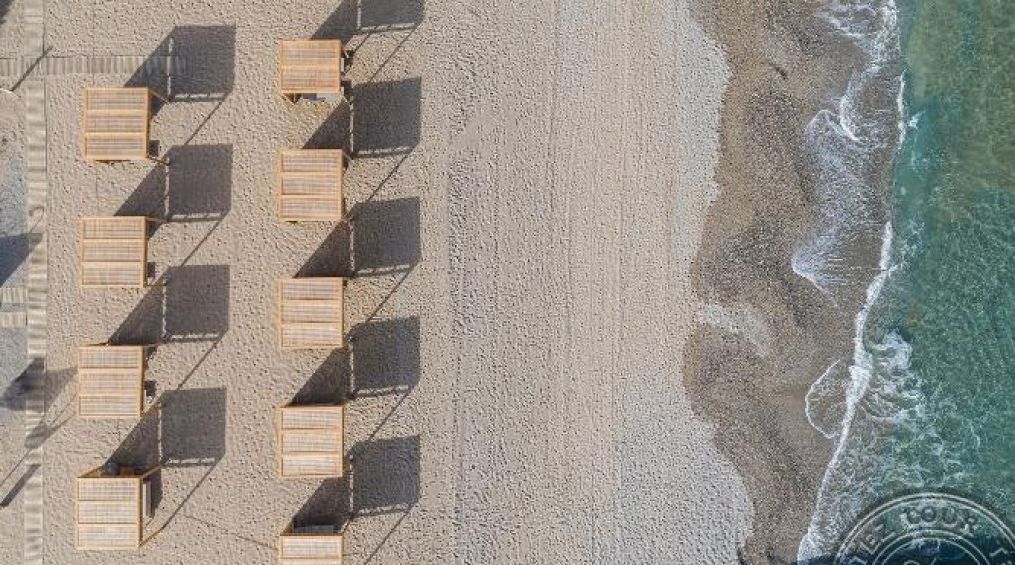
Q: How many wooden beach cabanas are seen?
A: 9